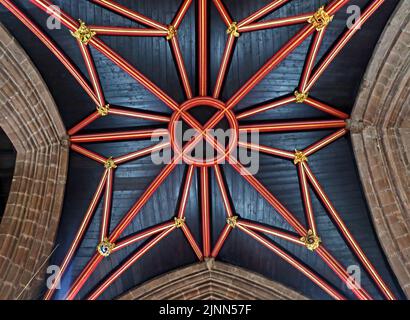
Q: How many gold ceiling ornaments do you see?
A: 12